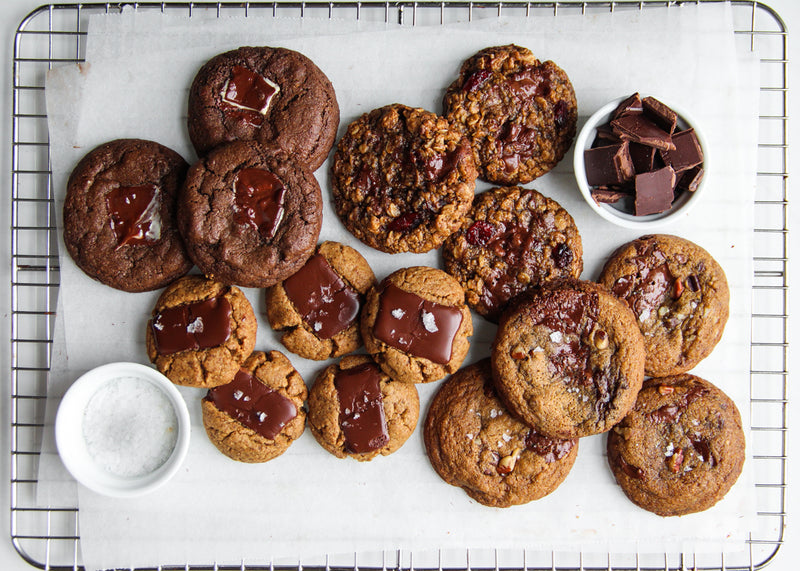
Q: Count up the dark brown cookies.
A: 3